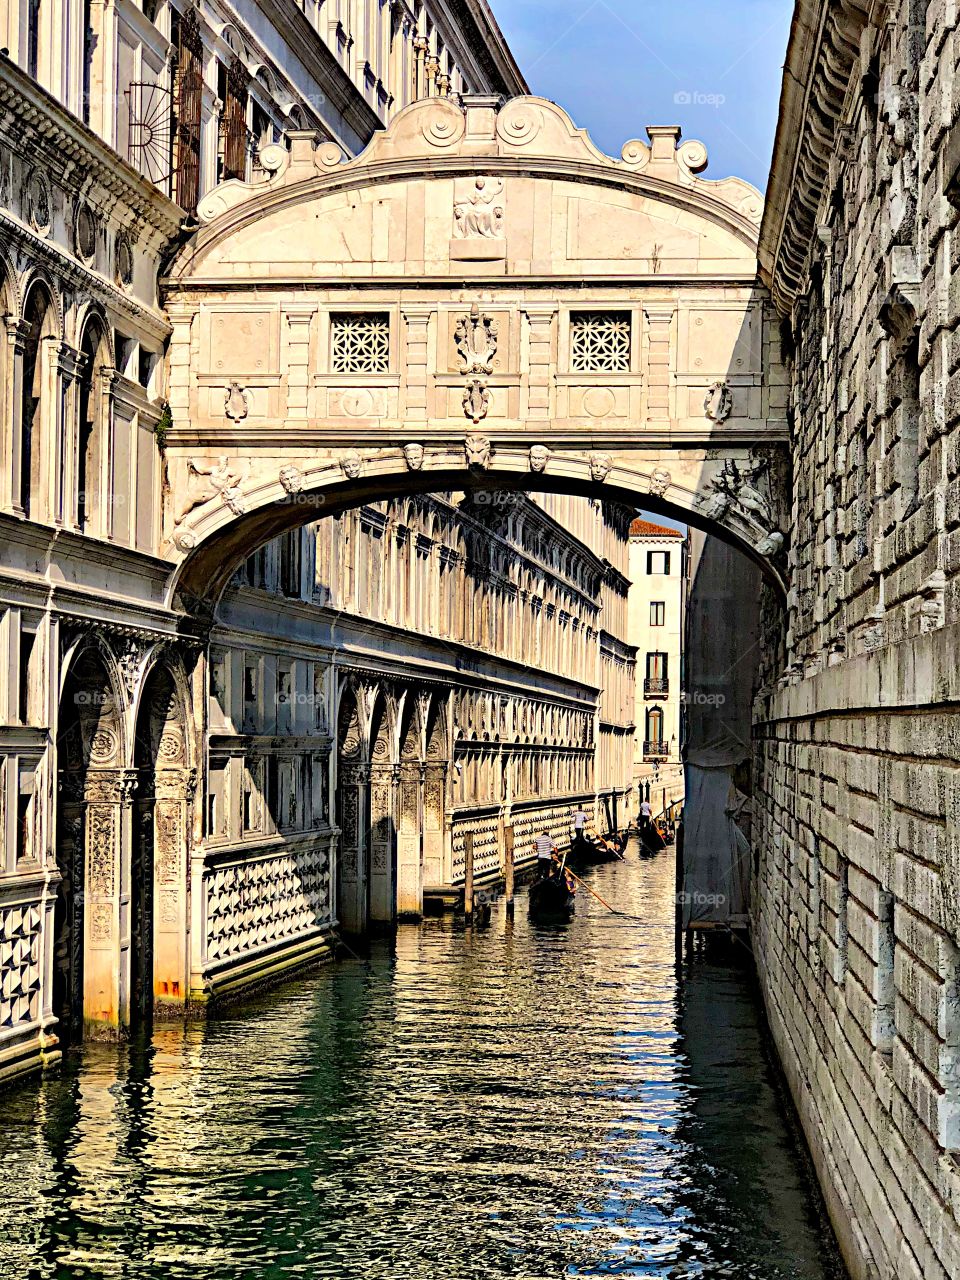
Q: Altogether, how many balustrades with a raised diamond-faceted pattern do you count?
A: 4